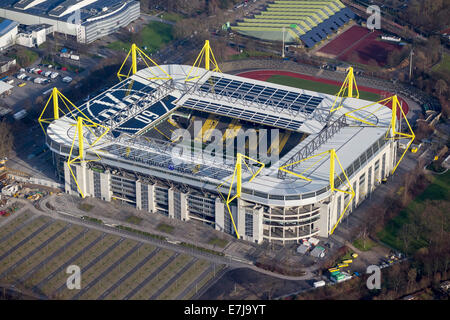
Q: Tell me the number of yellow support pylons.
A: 8